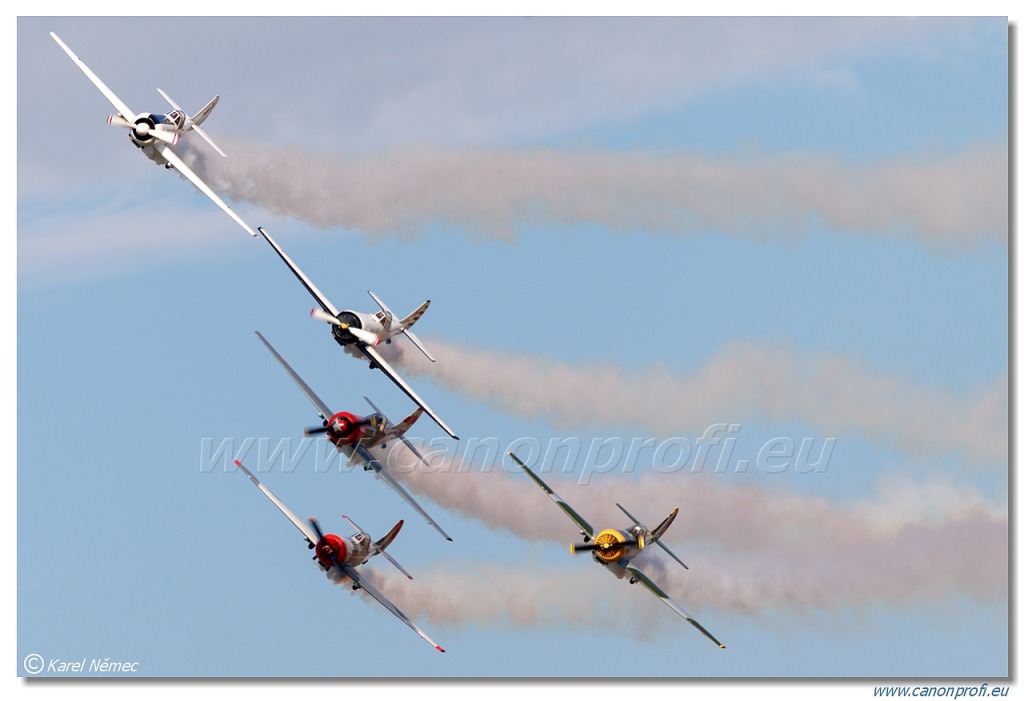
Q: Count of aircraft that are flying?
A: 5